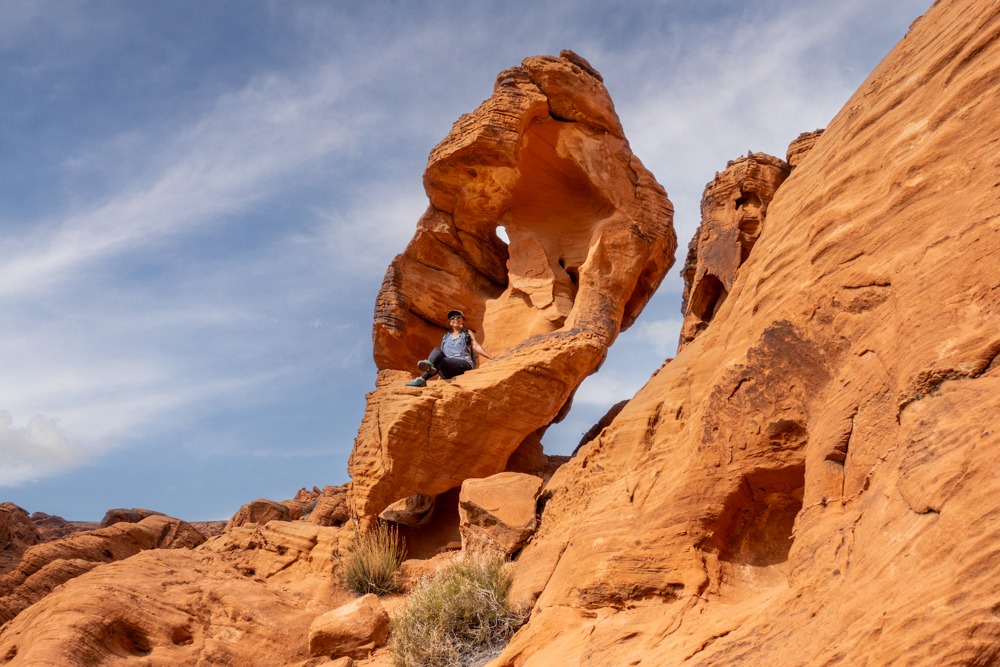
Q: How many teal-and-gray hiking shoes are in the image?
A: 2